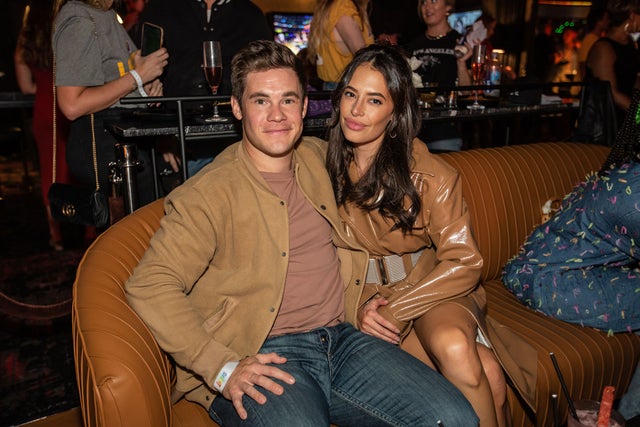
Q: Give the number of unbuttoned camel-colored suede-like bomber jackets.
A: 1